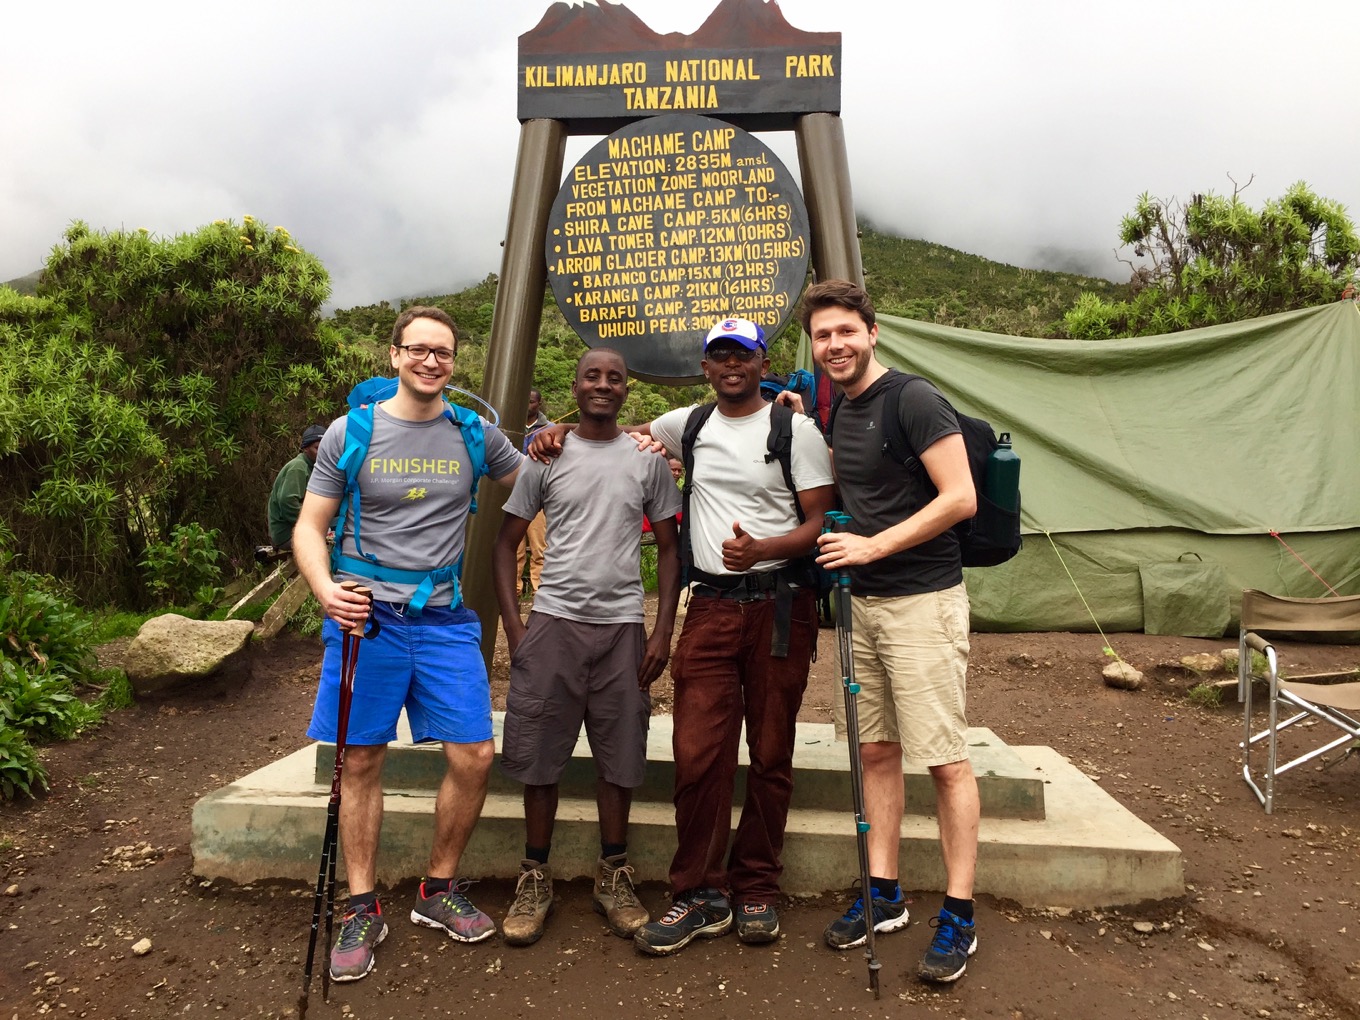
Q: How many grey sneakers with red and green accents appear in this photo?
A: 2